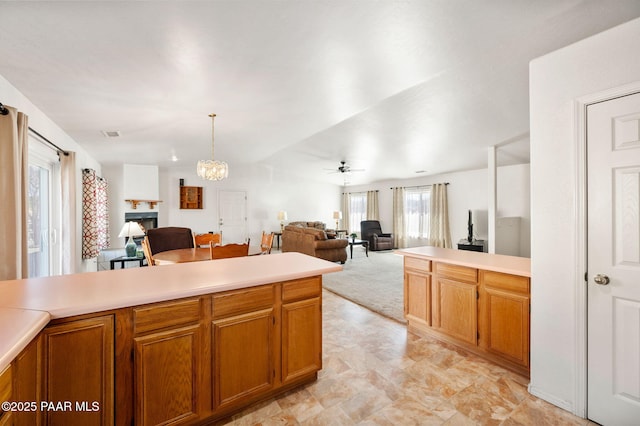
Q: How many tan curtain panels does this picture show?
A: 6